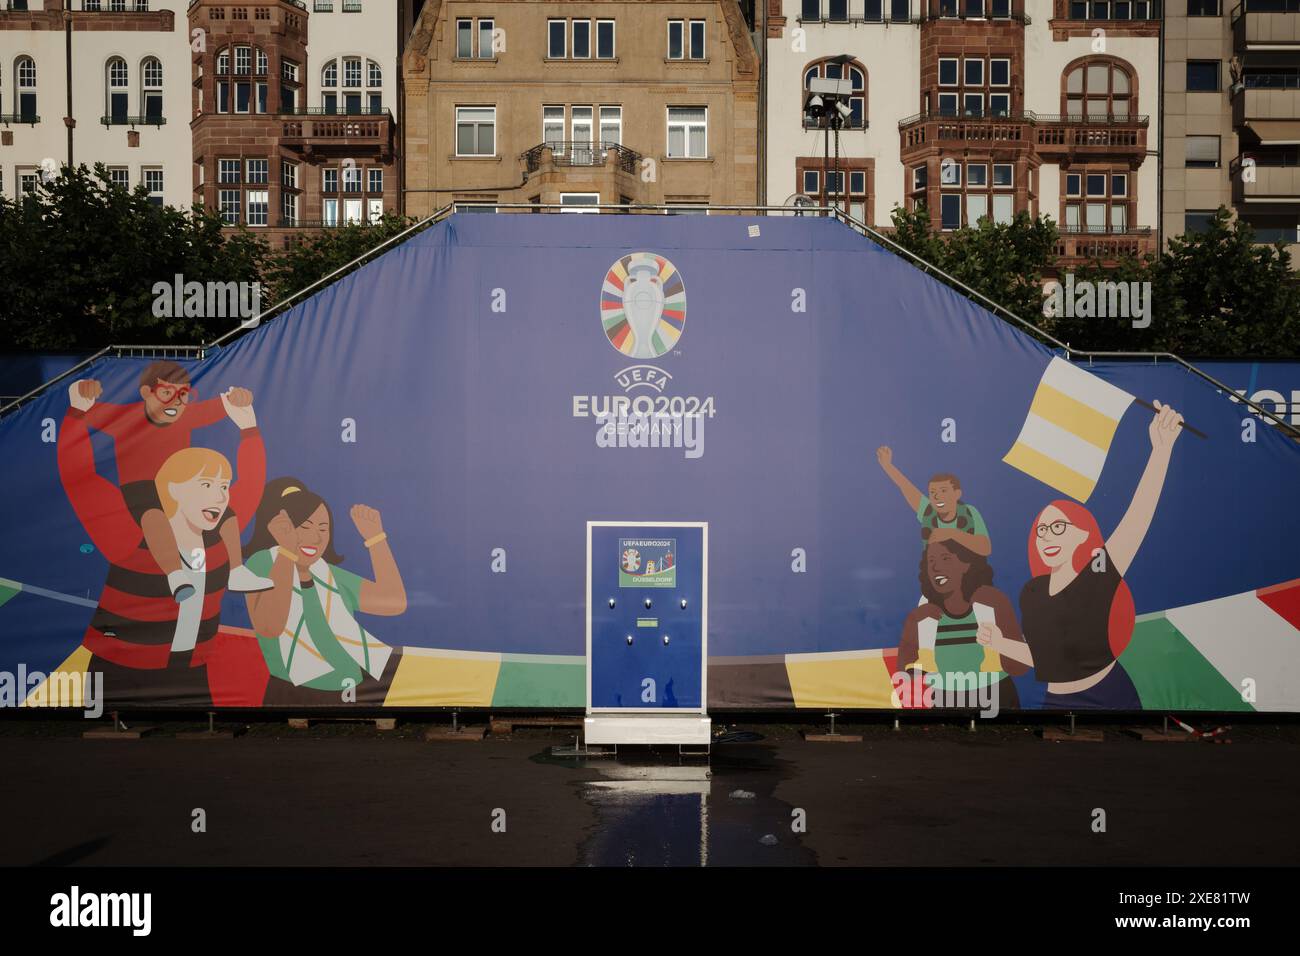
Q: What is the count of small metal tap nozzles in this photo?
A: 5